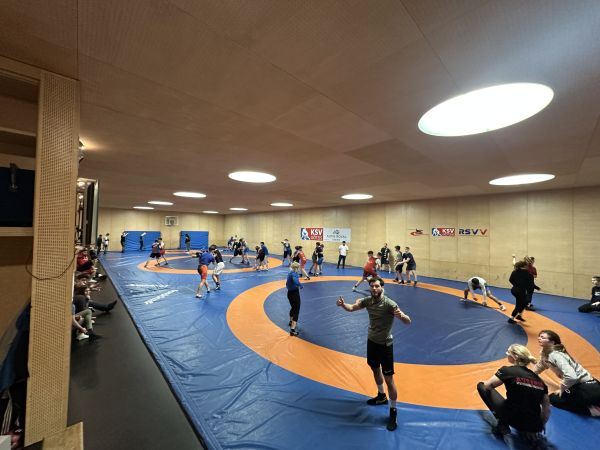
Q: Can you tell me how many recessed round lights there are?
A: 10